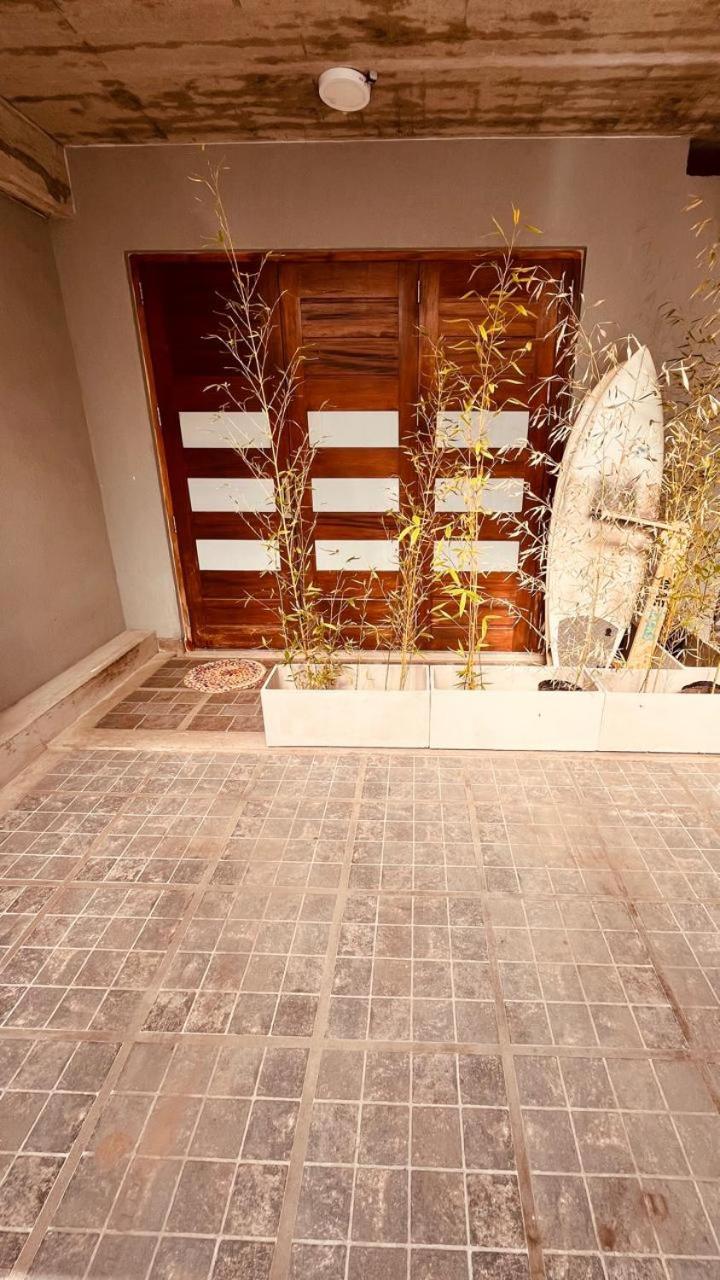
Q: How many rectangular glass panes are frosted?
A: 9